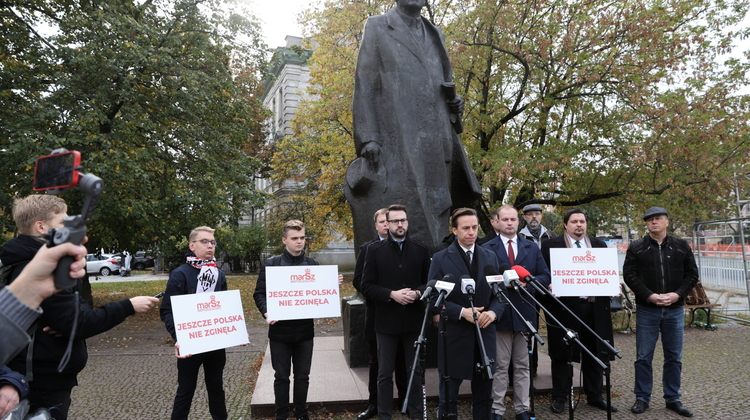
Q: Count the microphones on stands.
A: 6